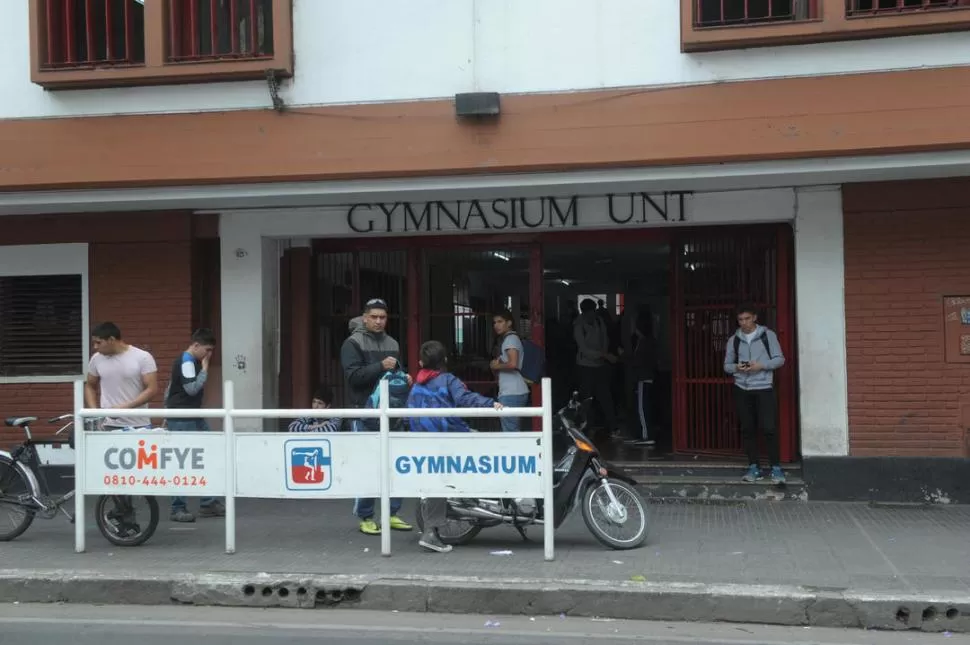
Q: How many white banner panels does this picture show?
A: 3